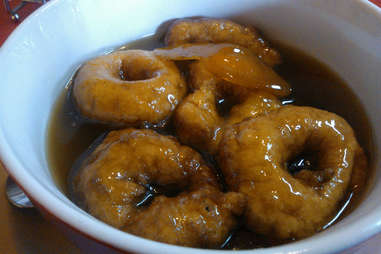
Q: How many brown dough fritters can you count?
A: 5